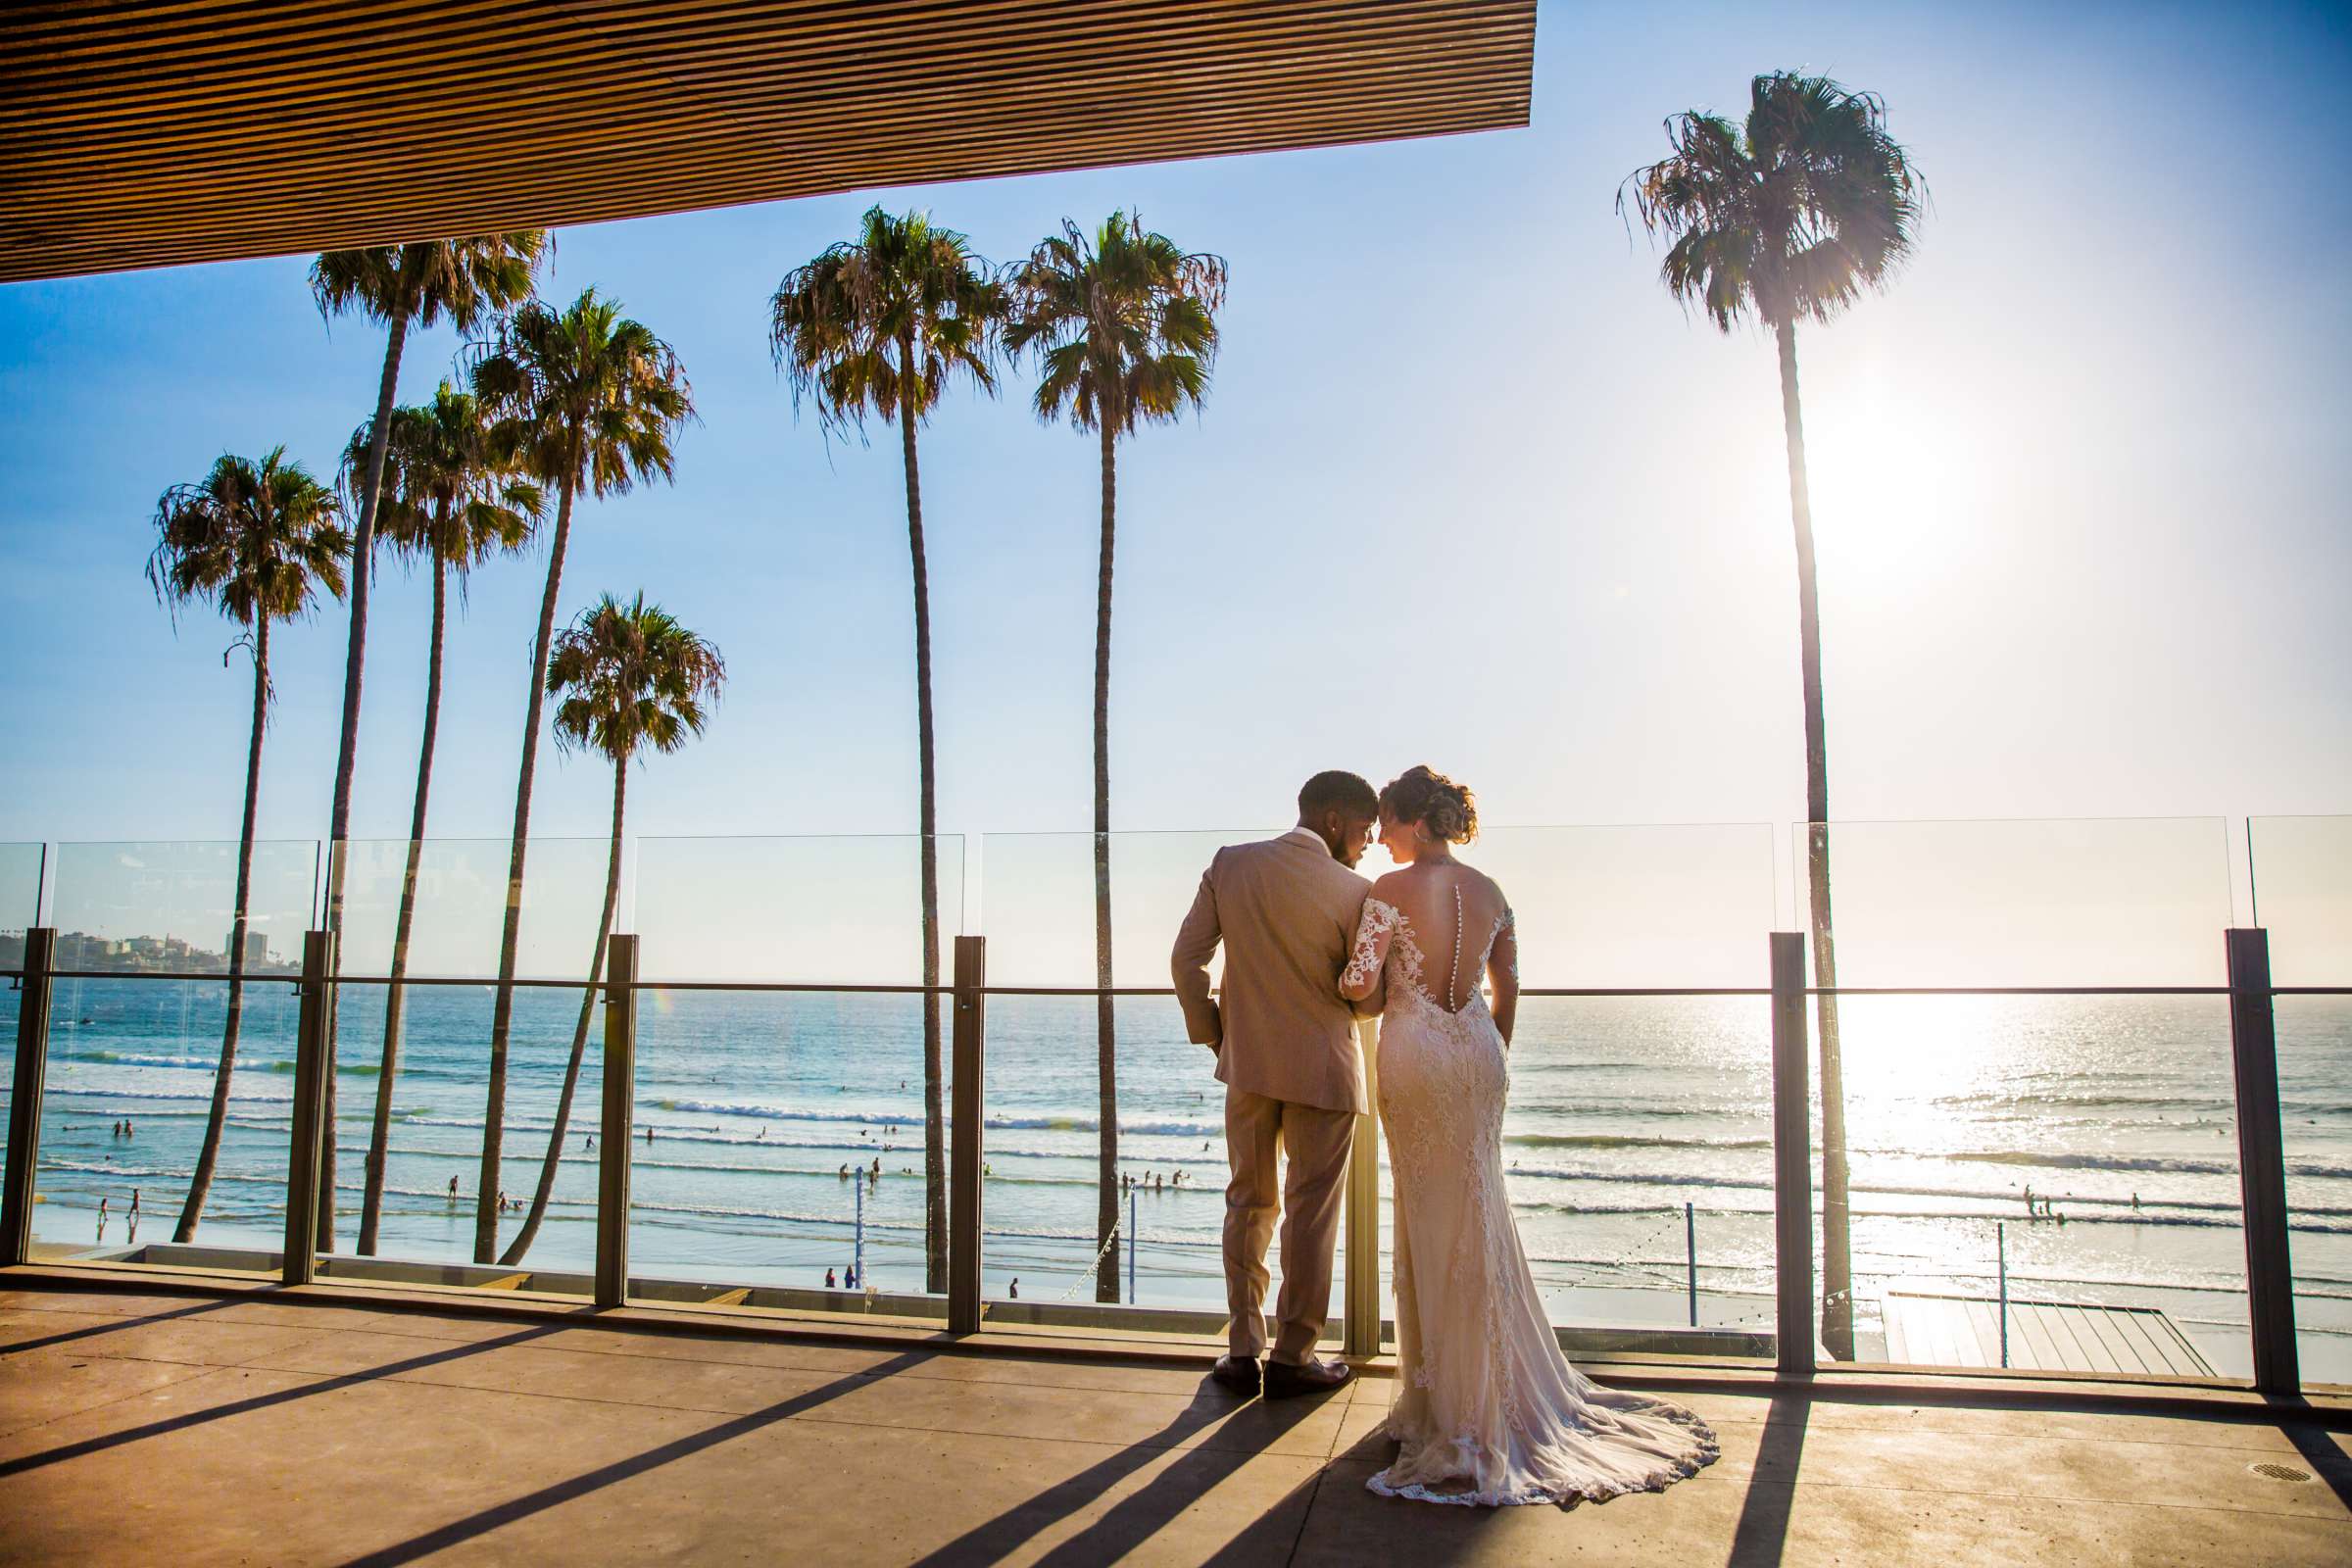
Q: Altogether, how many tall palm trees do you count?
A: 8